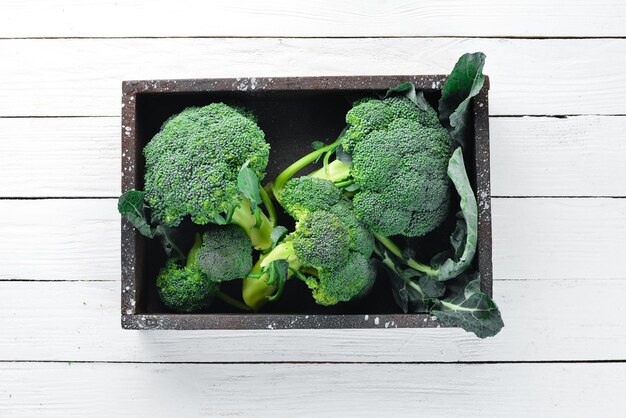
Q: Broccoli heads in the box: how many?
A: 5